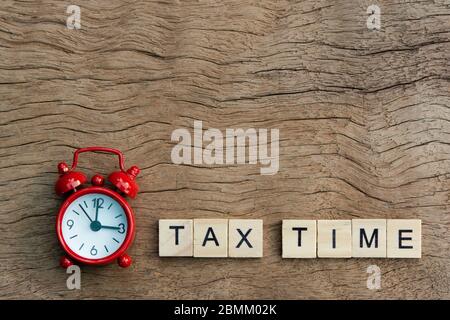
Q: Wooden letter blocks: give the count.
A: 7